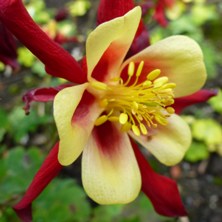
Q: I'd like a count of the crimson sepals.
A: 5